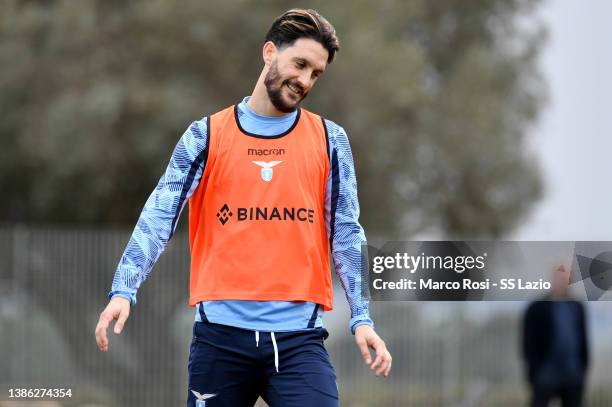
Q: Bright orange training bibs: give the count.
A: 1